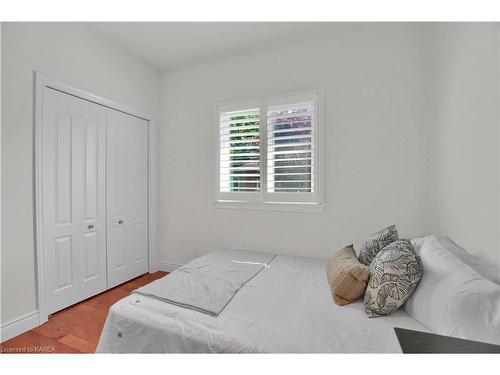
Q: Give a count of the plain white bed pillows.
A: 2